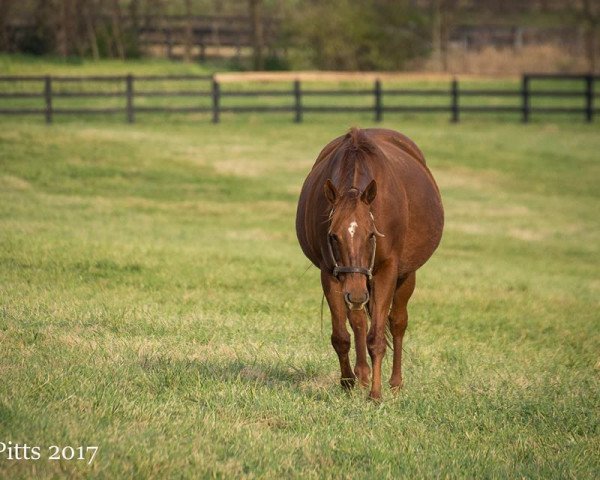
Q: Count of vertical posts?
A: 8